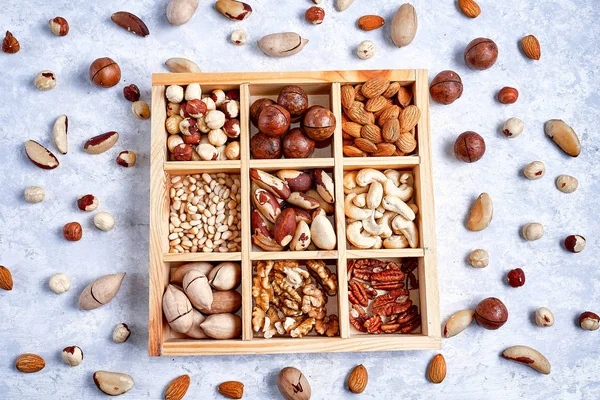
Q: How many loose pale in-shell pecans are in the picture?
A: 5